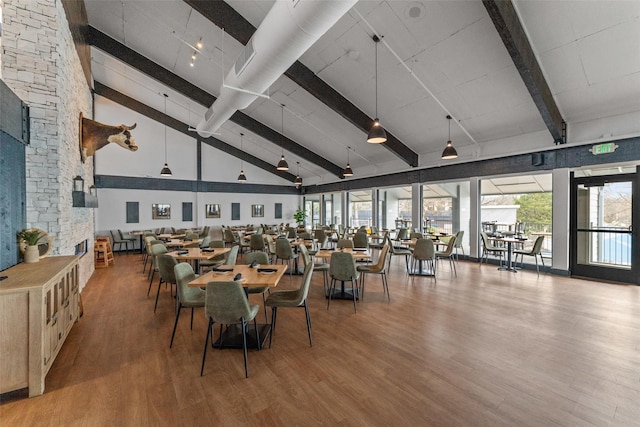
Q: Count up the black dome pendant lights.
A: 7